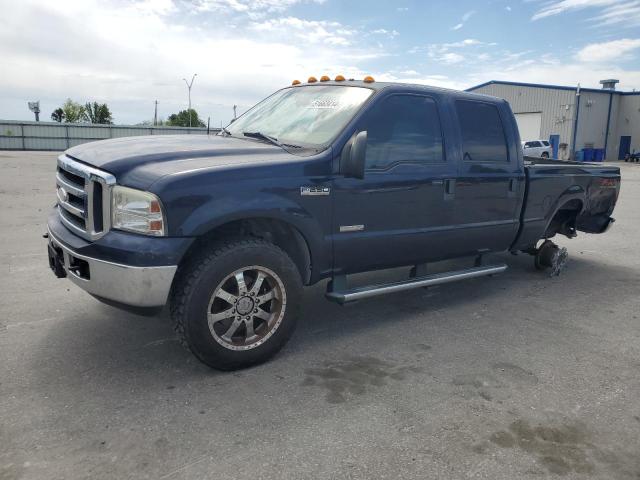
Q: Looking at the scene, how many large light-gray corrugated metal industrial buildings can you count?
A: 1